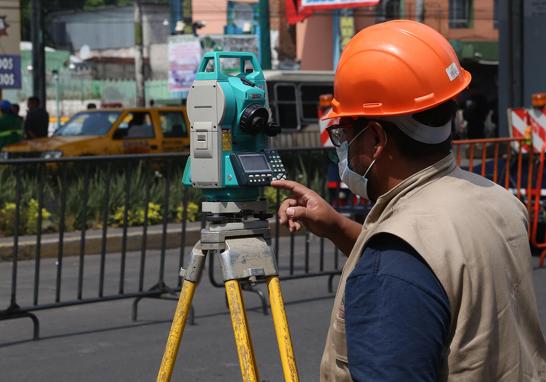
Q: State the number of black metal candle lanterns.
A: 0